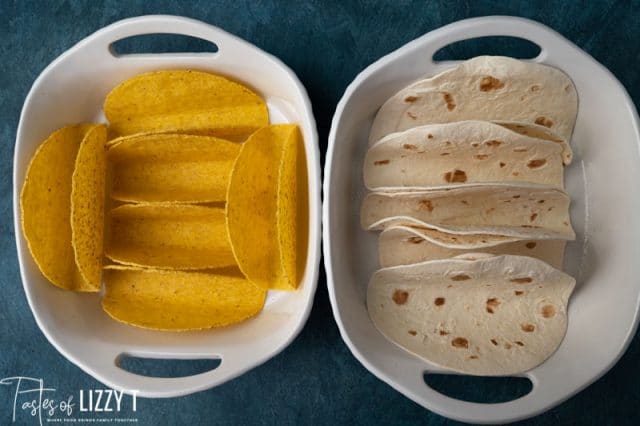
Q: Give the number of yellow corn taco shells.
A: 6